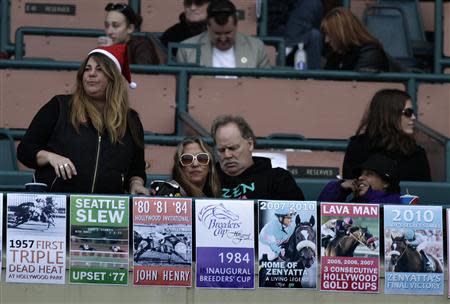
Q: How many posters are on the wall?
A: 7